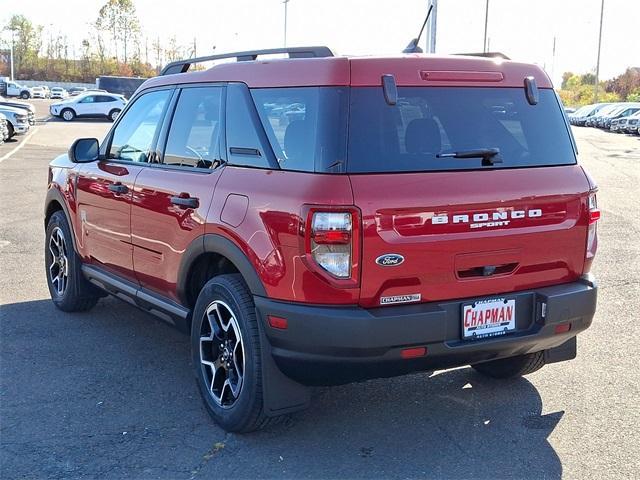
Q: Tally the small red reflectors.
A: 3